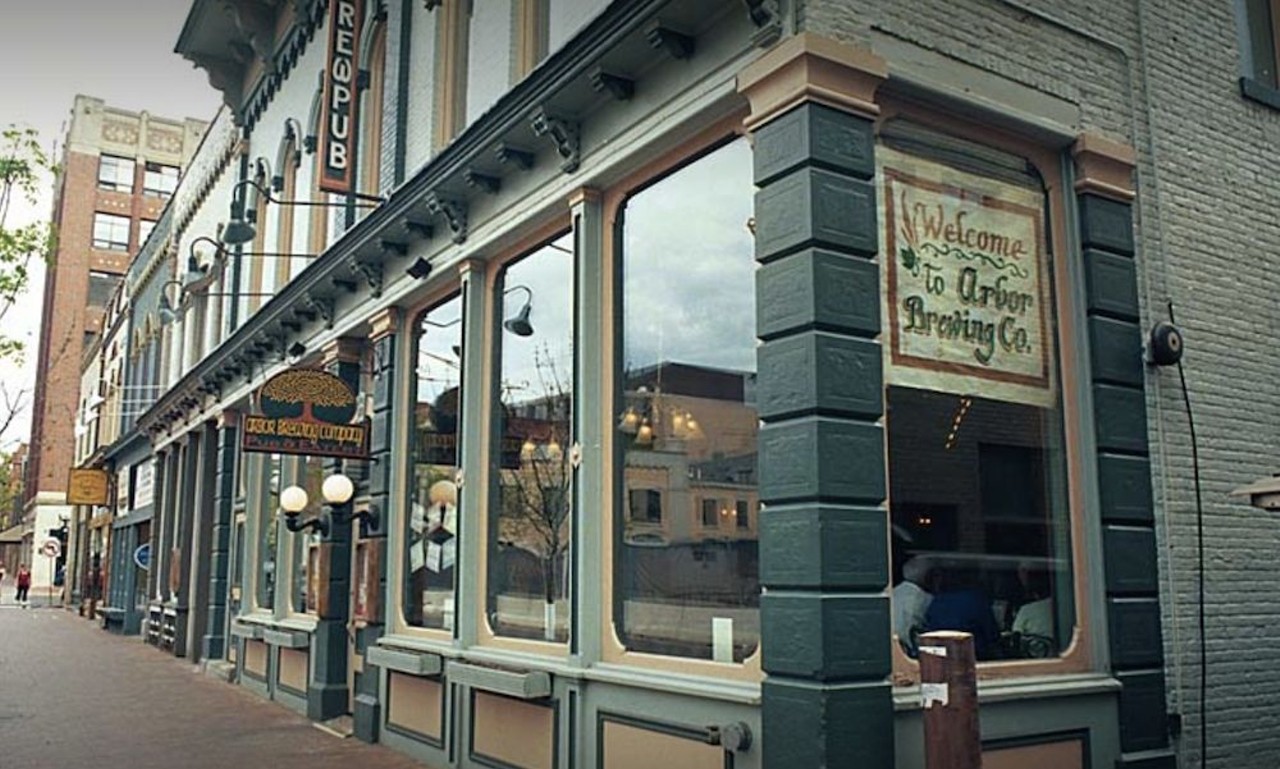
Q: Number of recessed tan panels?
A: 6